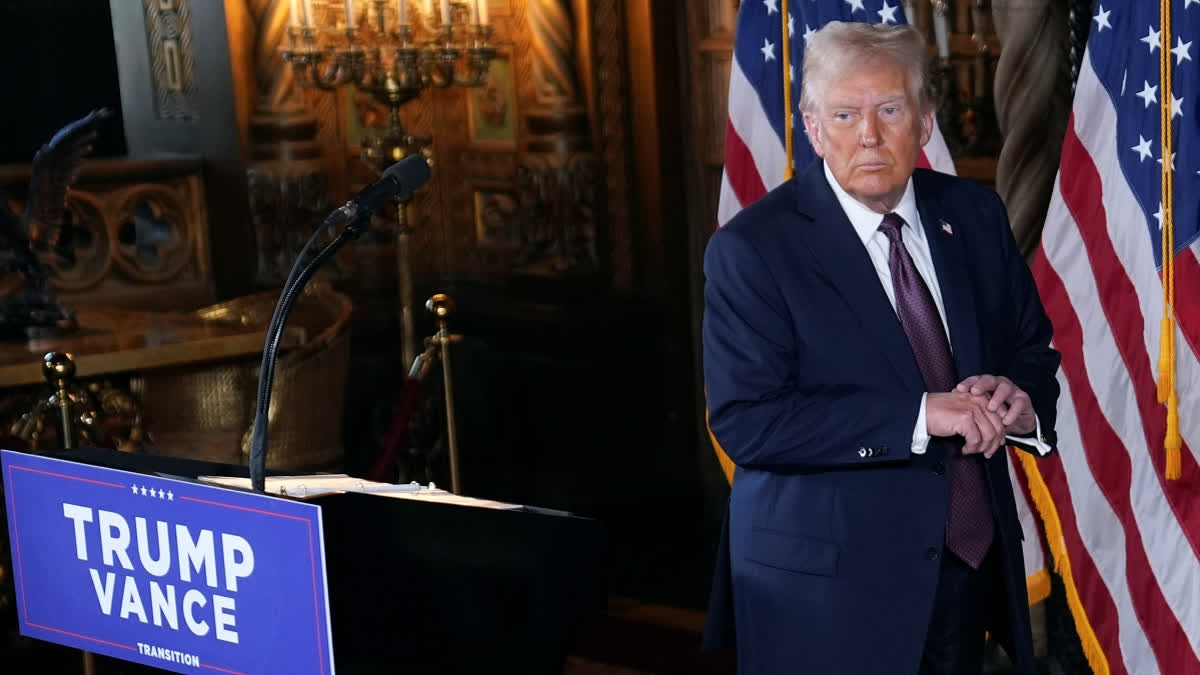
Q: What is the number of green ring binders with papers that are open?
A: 0